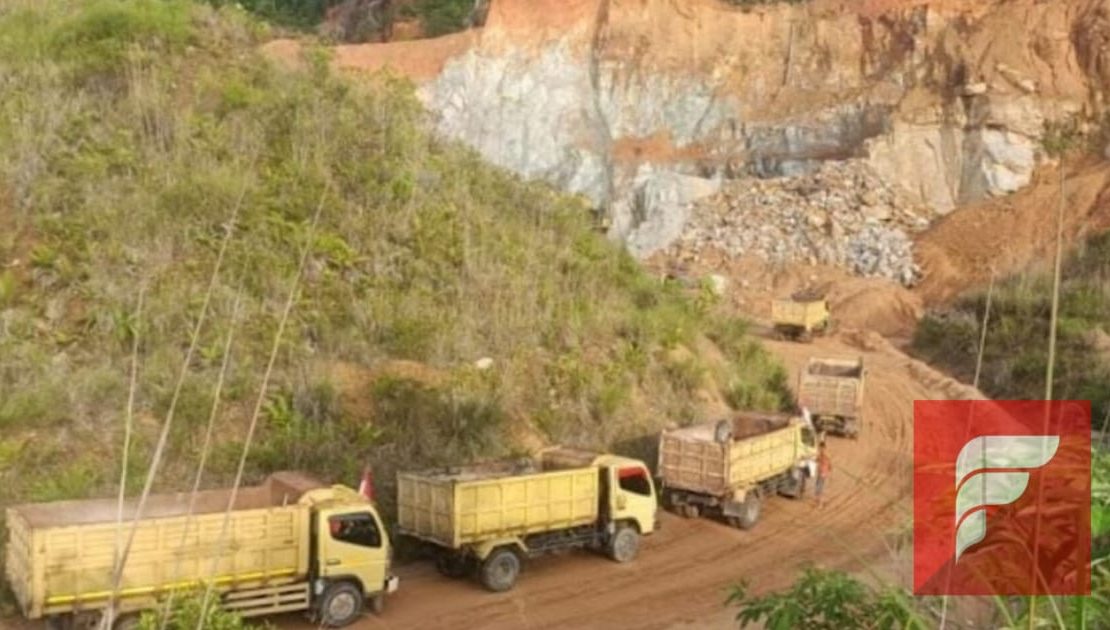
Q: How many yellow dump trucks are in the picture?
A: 5